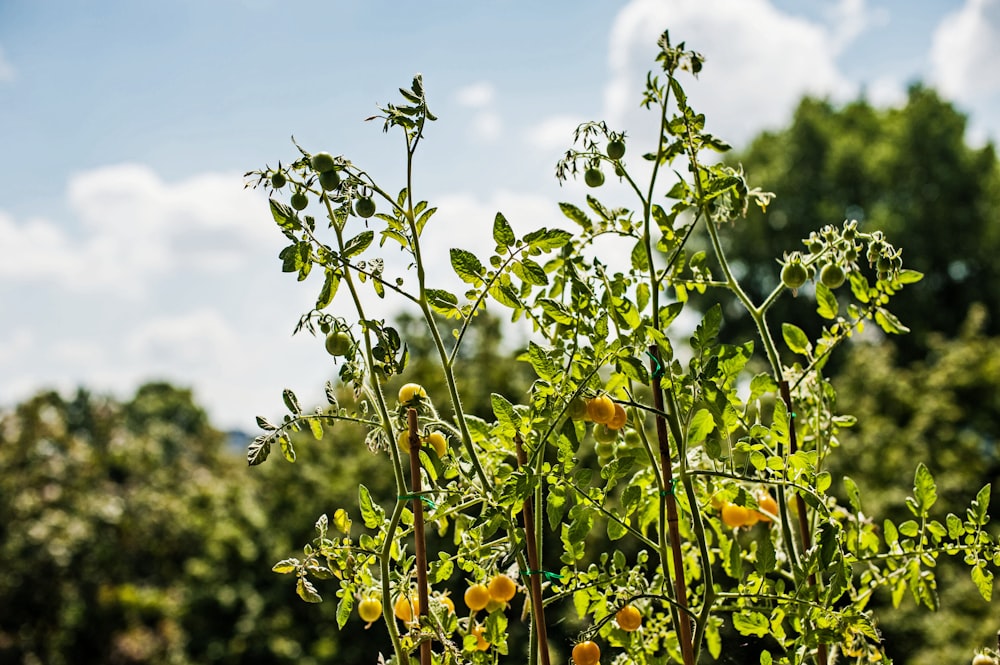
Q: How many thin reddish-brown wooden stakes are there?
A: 4